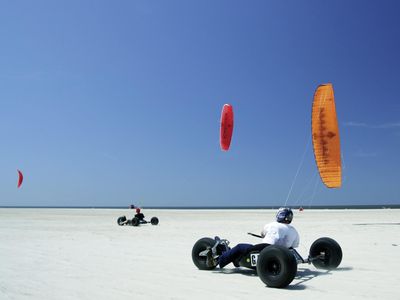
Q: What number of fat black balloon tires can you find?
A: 6